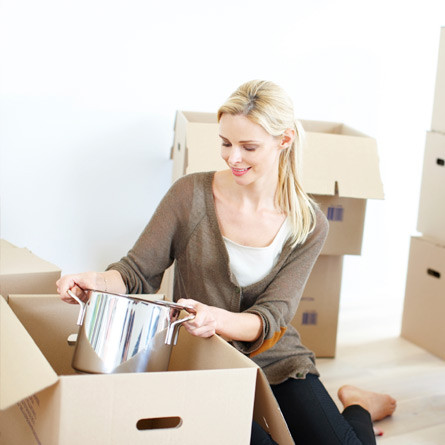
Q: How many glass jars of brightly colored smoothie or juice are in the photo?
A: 0